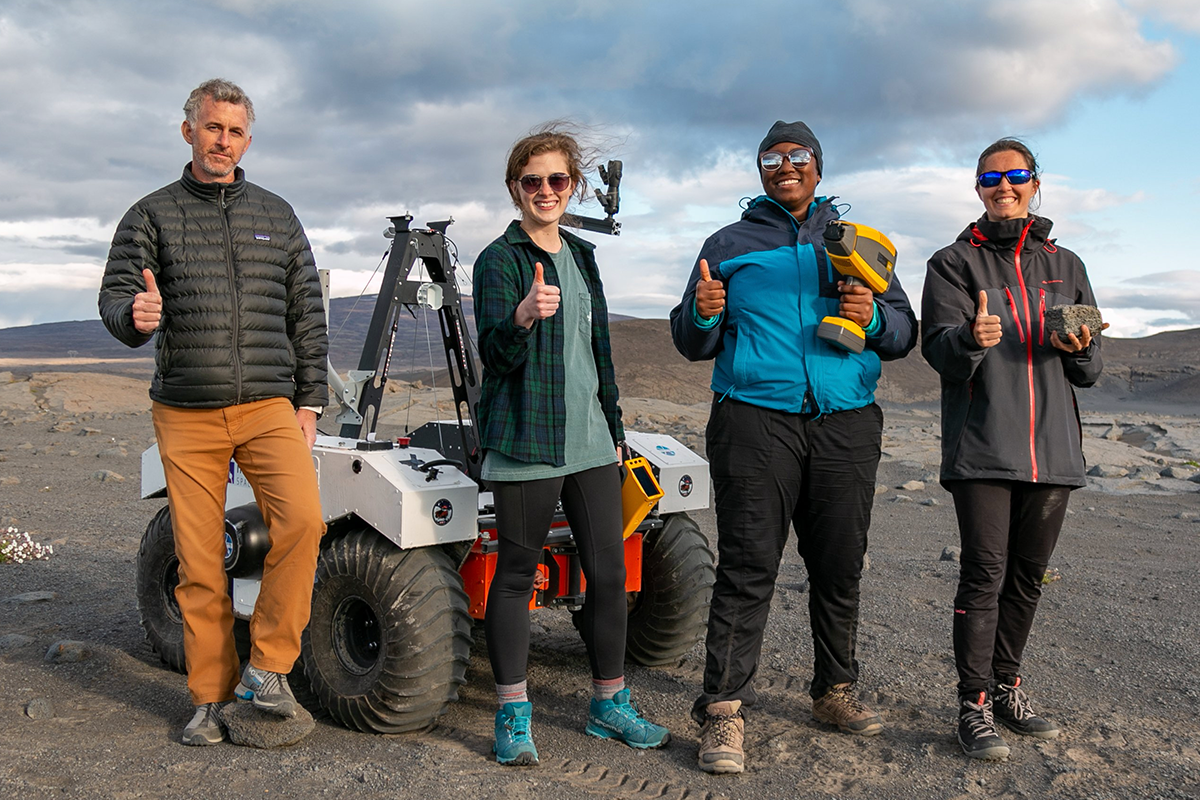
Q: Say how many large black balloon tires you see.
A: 3